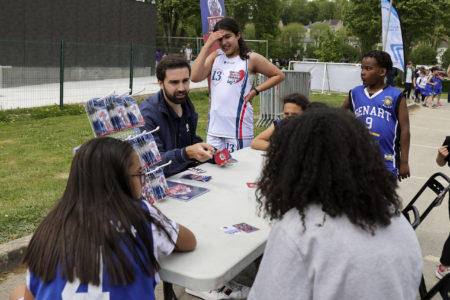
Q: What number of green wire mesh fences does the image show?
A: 1